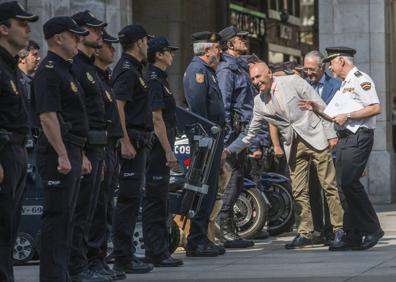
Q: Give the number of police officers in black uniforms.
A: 6